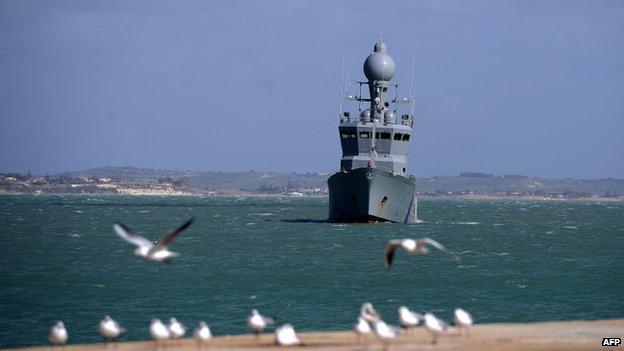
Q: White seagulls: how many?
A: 15